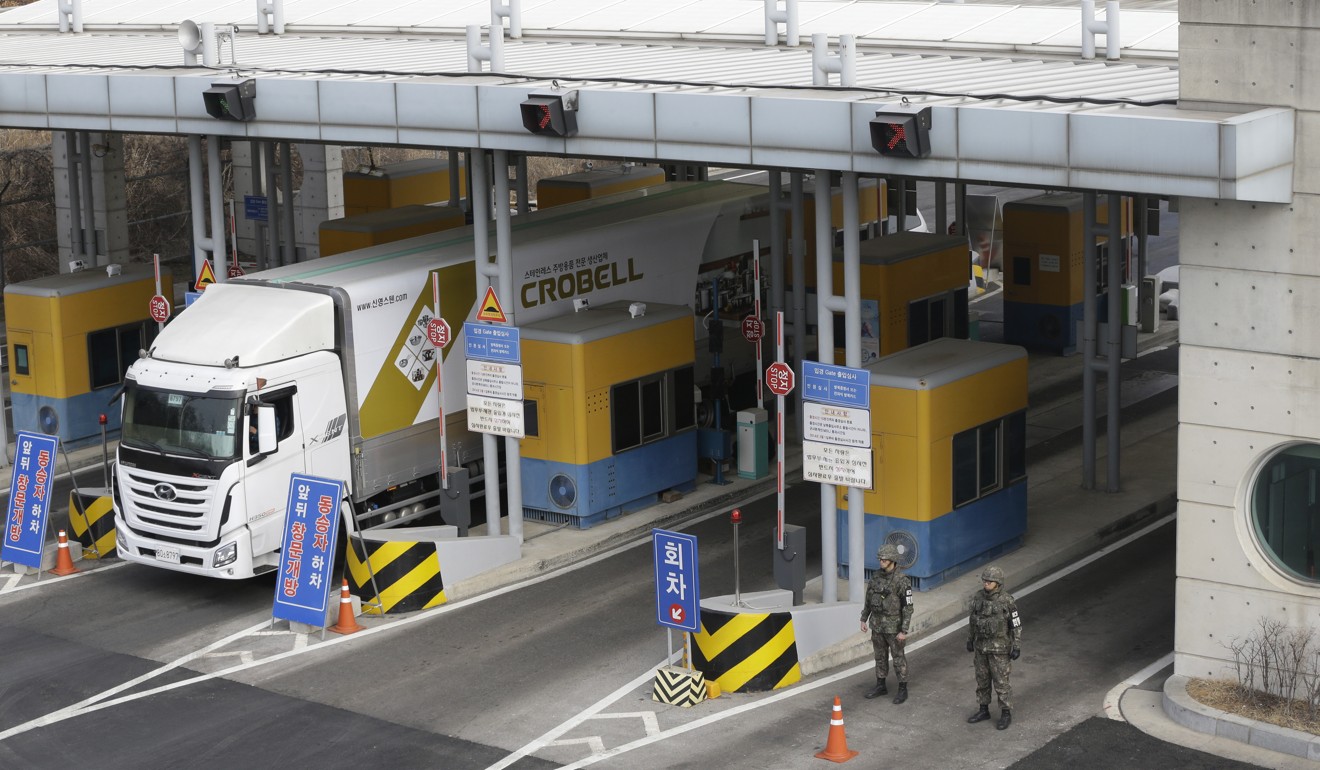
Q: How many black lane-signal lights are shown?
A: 3